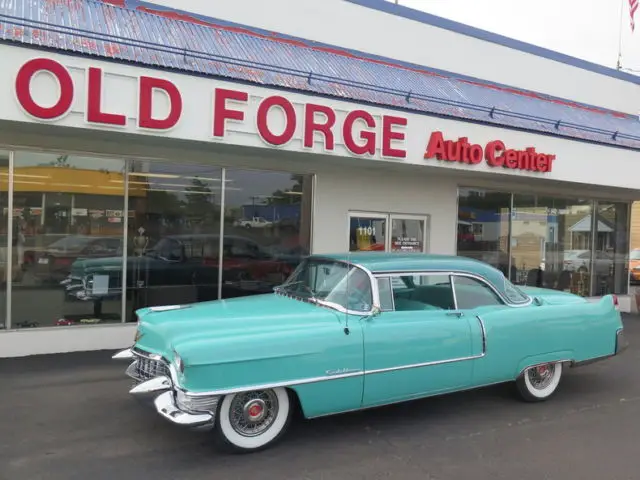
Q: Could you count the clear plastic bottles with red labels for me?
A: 0